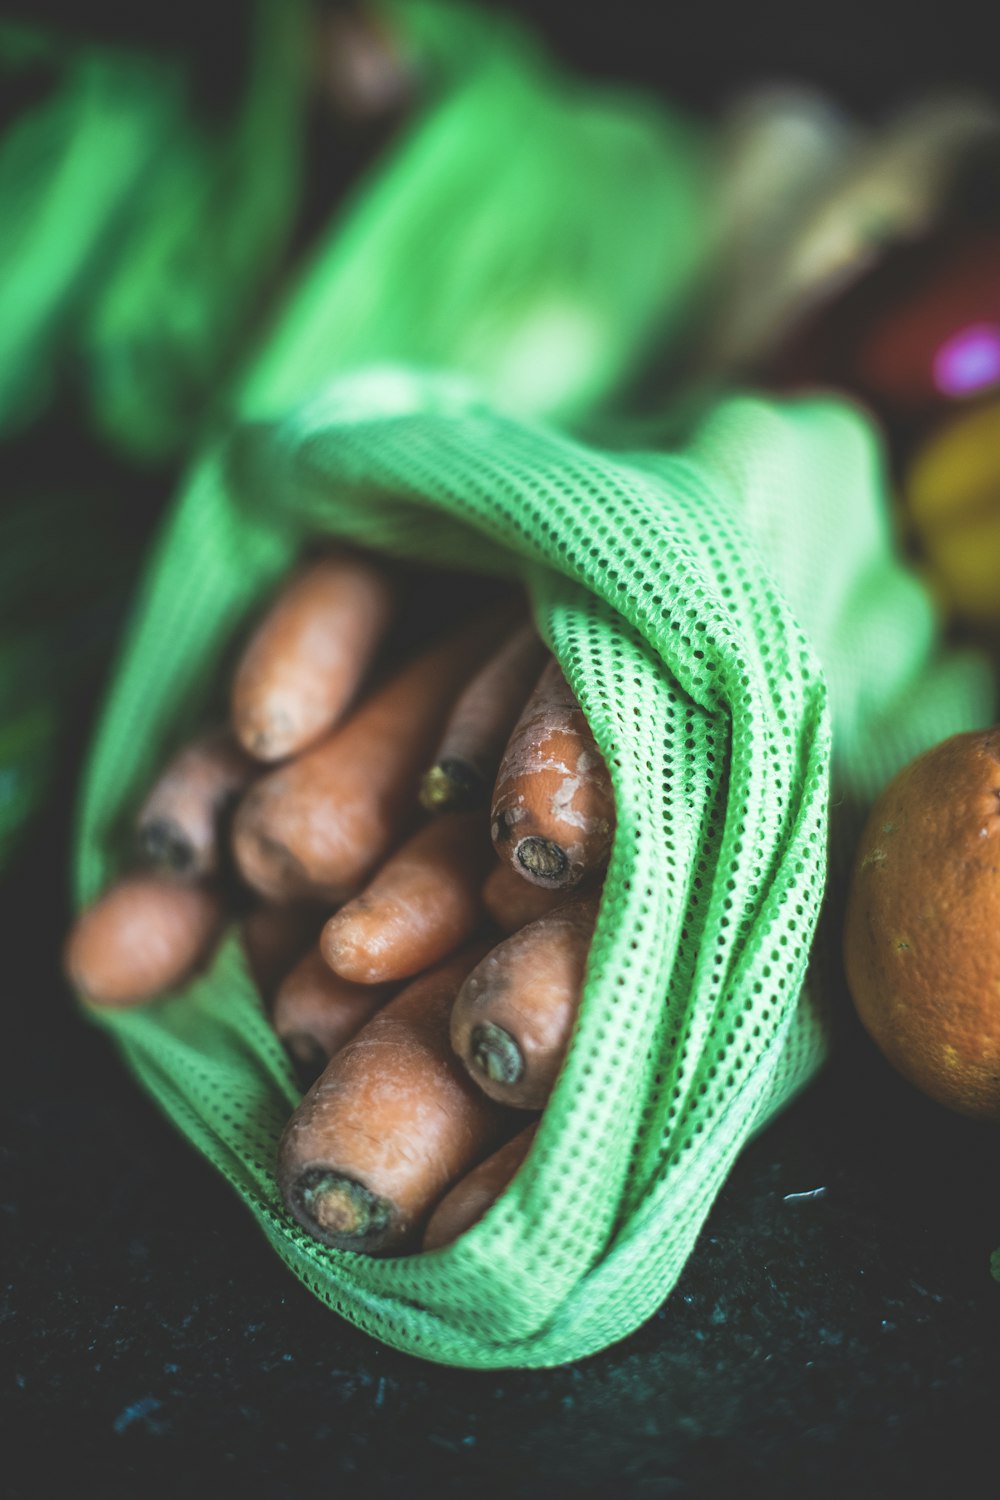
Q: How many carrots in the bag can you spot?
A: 13